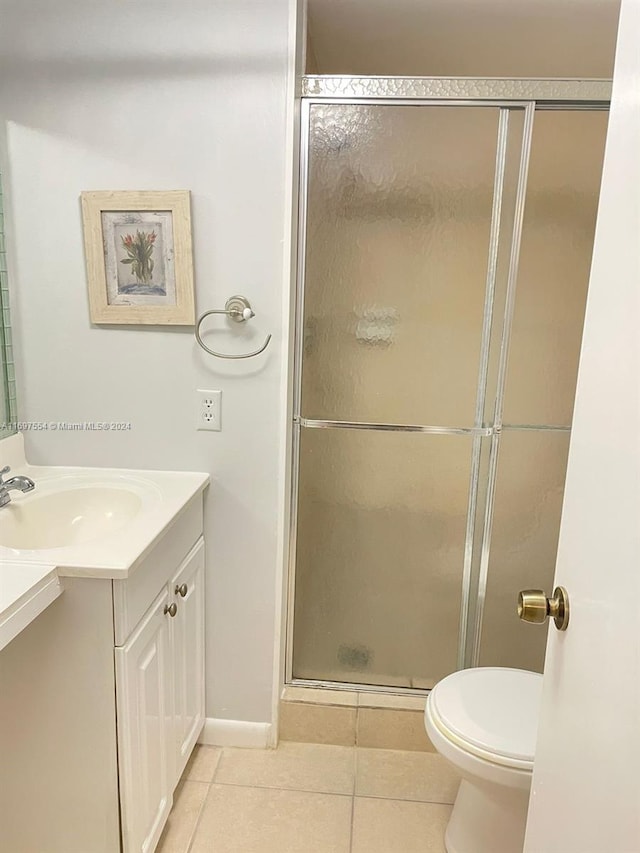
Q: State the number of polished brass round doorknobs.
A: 1